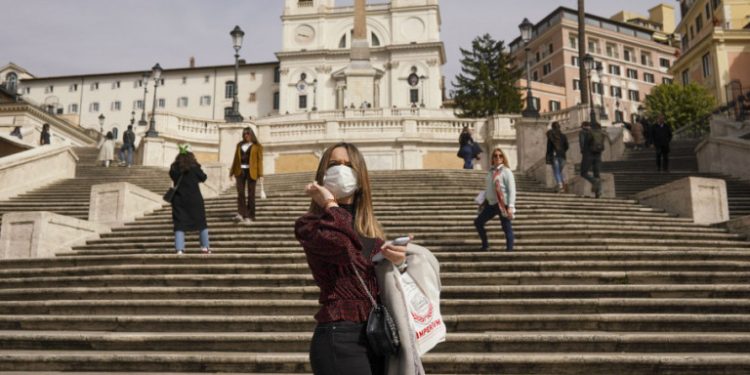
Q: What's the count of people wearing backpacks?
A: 1